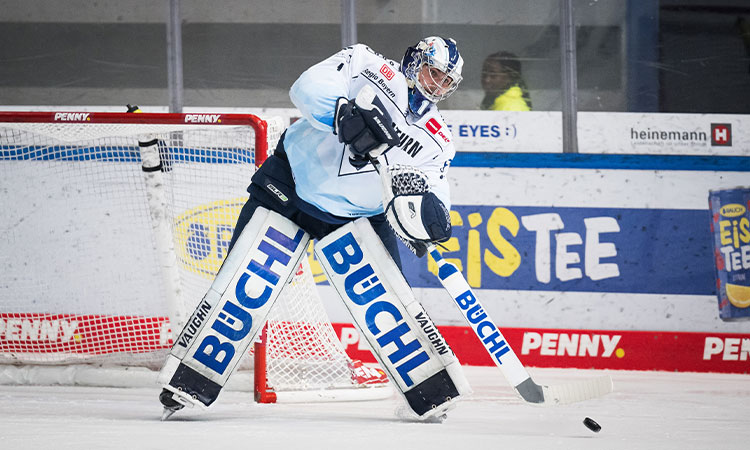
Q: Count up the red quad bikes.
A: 0